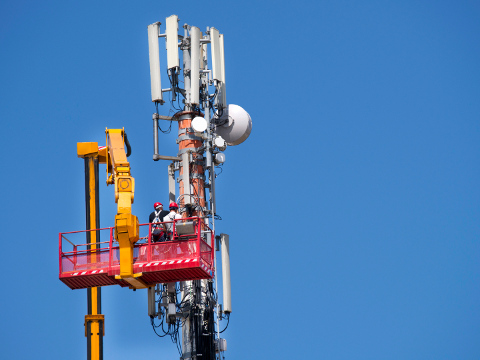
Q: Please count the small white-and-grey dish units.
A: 3